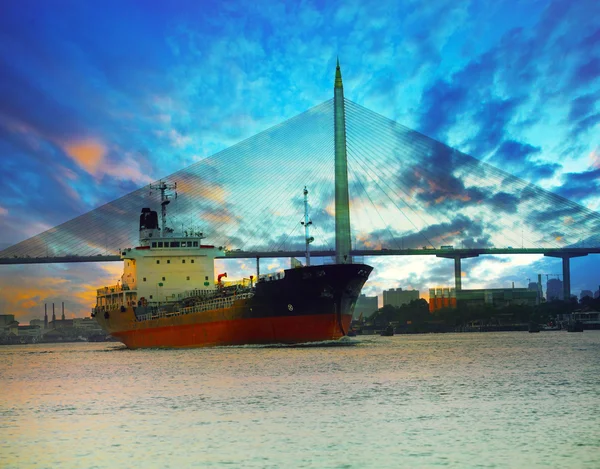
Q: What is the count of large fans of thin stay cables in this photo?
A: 2